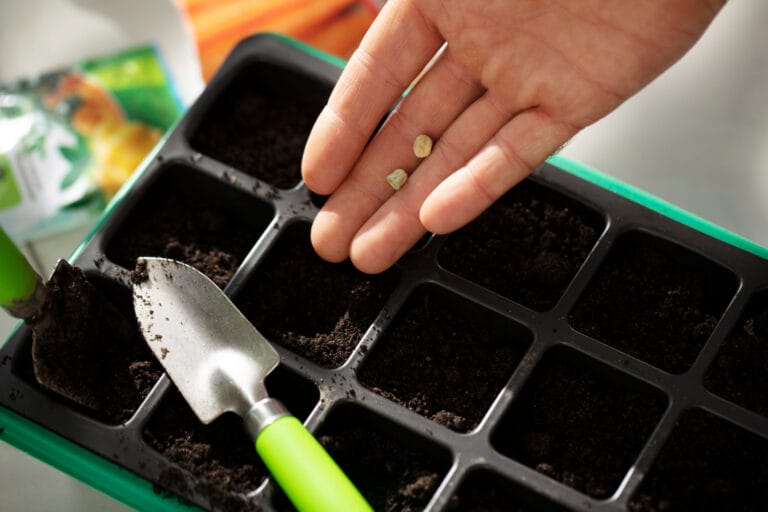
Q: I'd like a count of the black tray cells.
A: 14